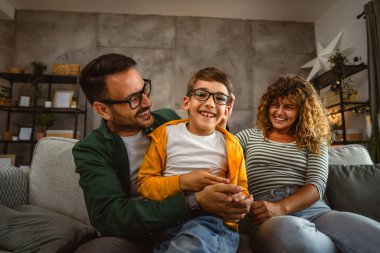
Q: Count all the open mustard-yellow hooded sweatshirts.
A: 1